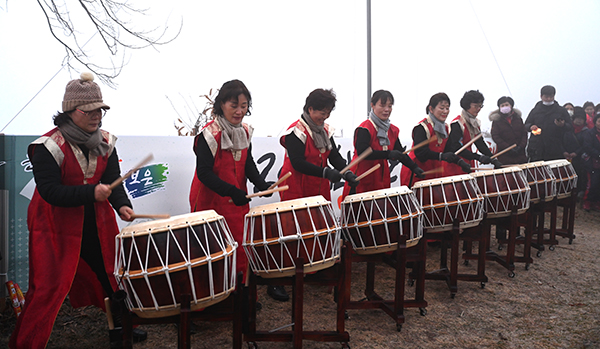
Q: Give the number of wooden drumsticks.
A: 12